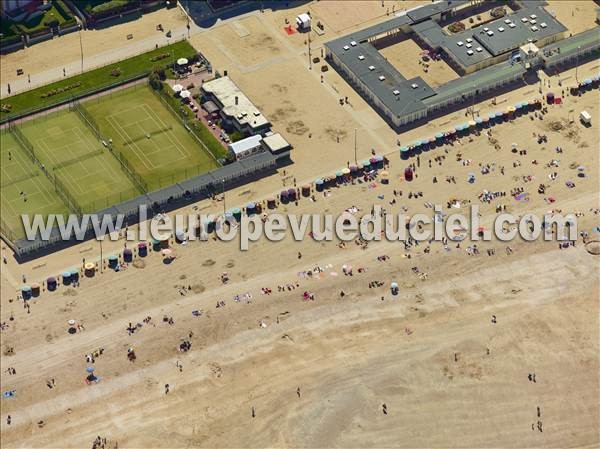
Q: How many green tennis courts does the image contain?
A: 3